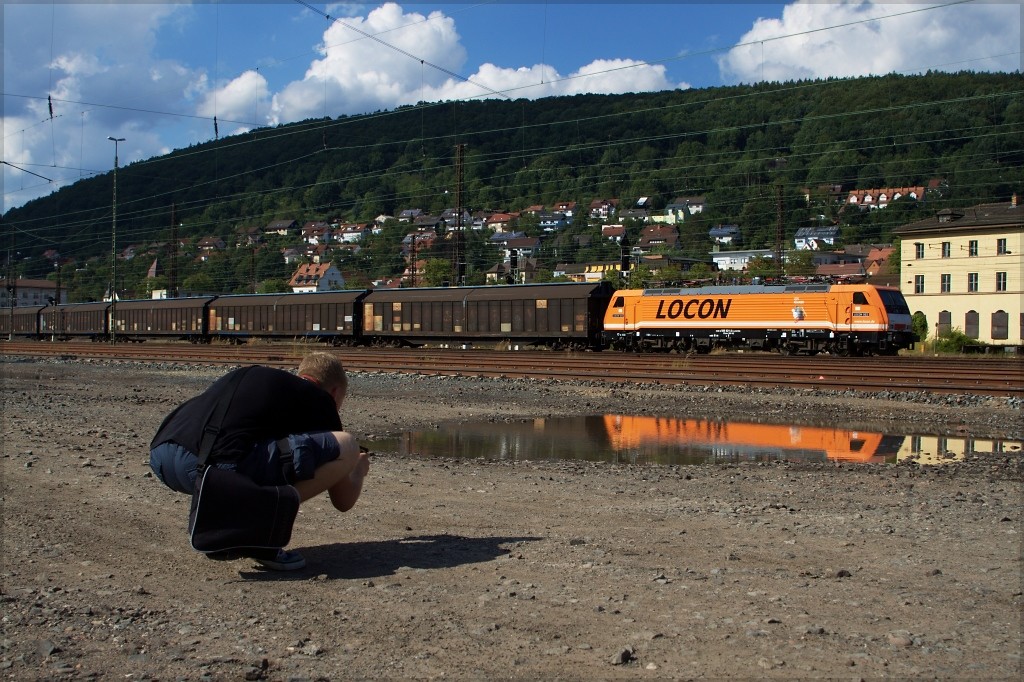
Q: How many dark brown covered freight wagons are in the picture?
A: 5